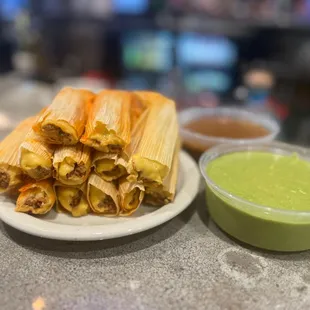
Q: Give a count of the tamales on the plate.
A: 12